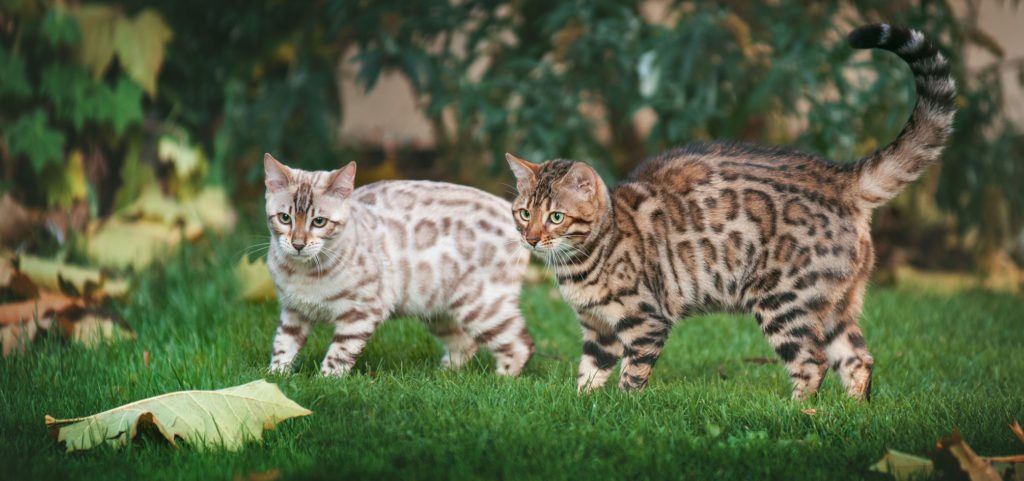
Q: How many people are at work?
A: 0